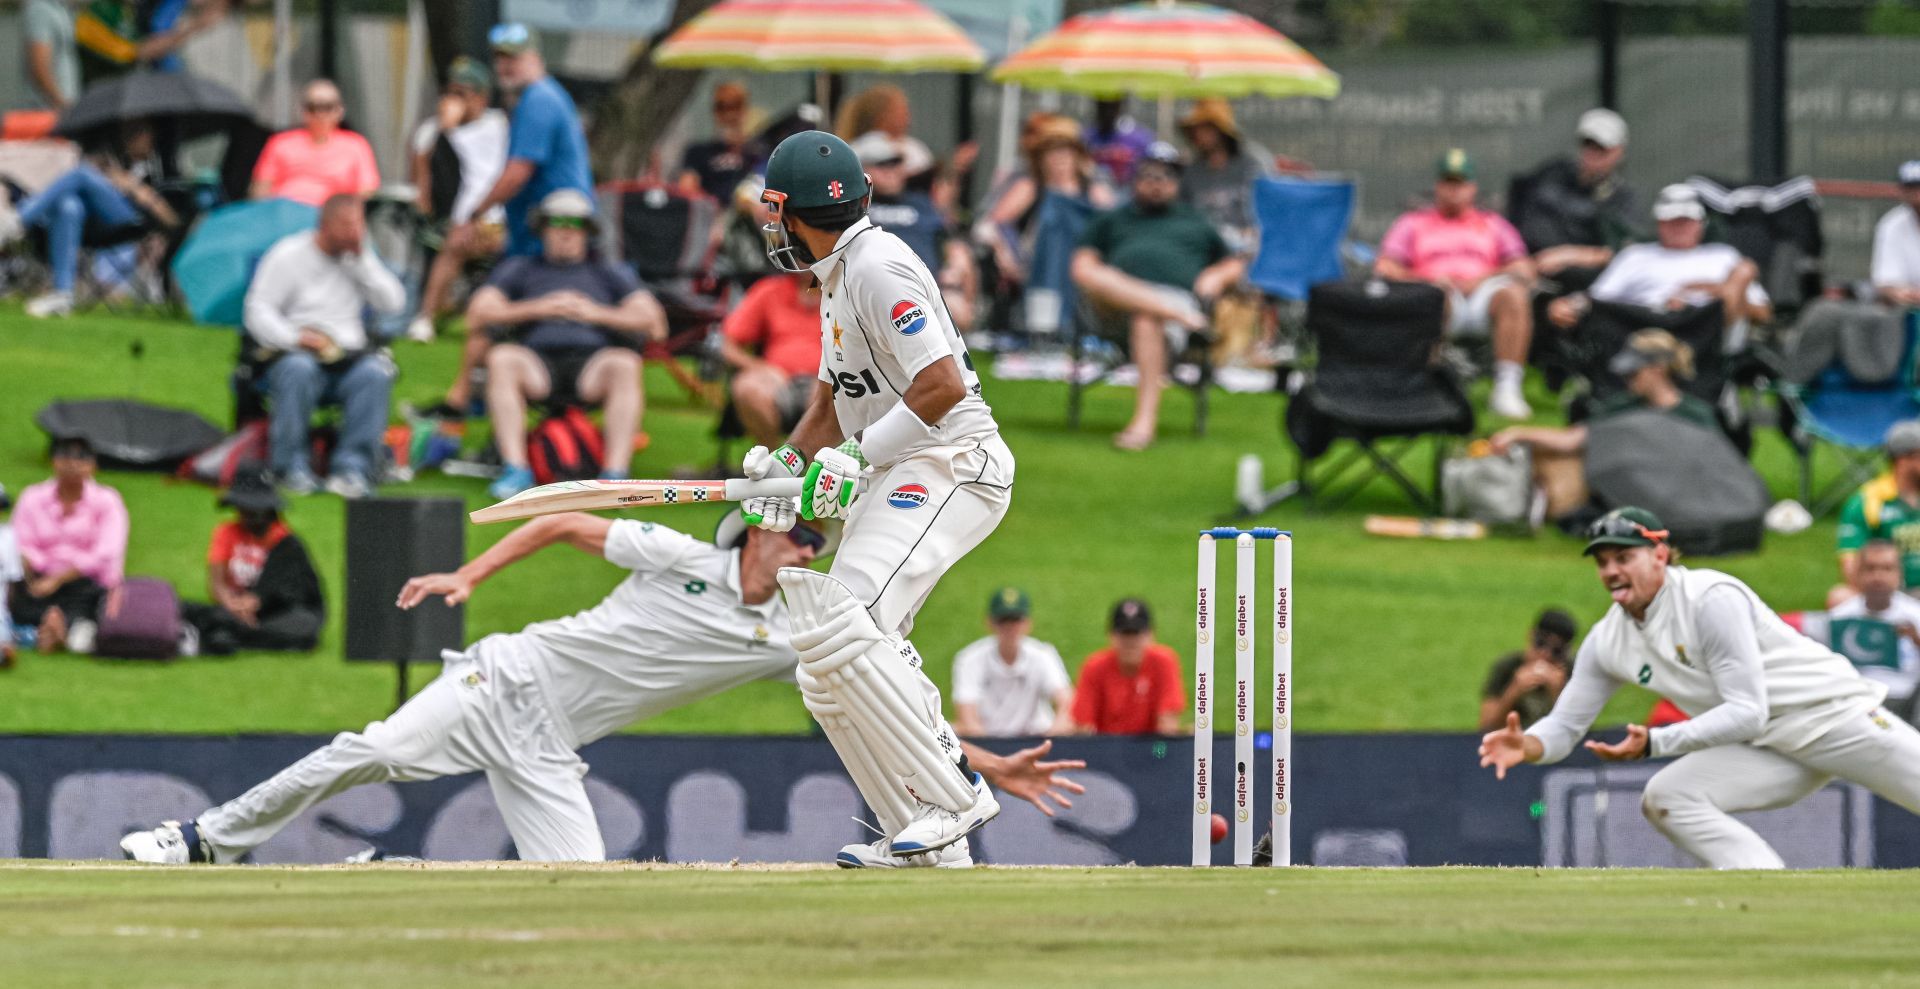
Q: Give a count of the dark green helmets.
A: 1